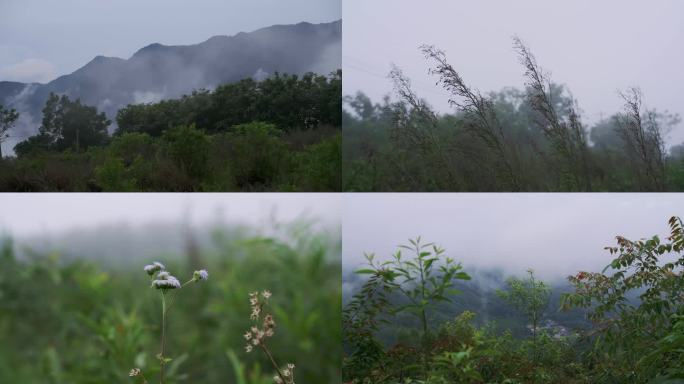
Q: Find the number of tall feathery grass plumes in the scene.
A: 4